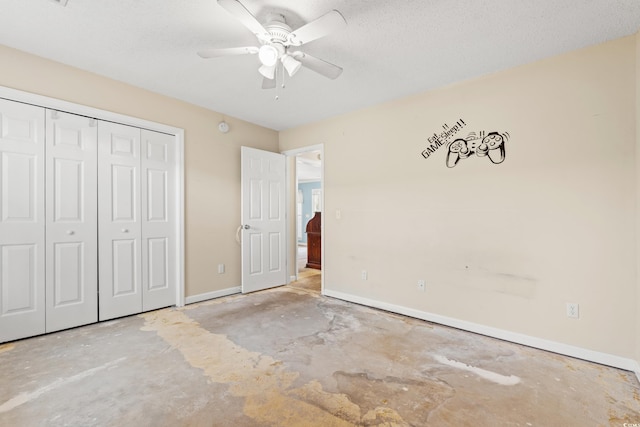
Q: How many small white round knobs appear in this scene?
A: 2